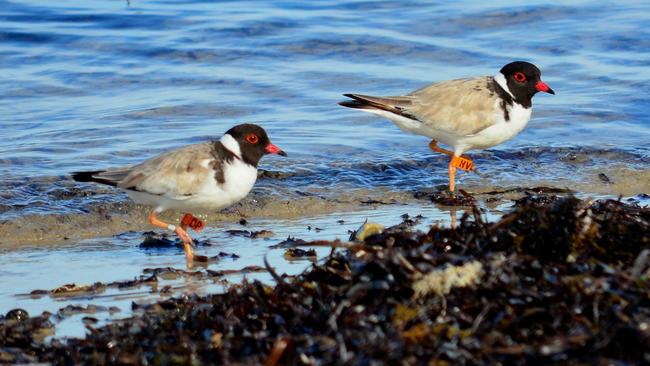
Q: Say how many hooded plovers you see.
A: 2